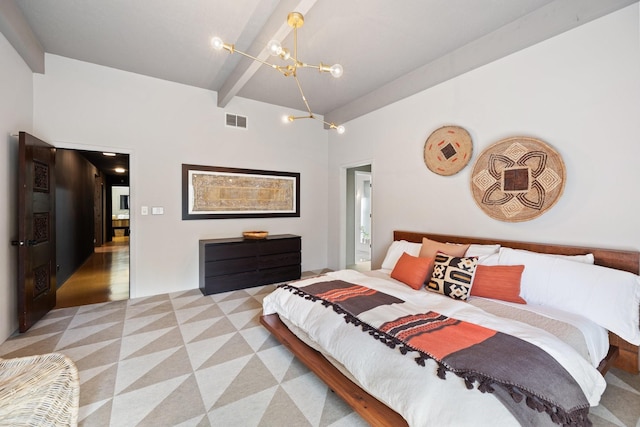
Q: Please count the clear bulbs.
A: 5